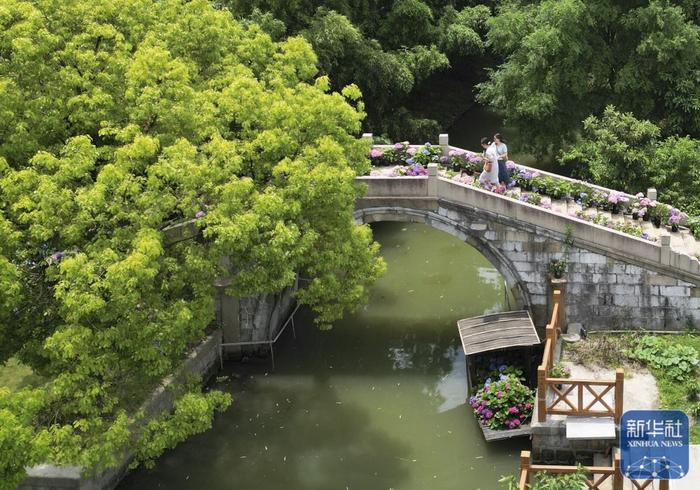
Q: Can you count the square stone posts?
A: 5